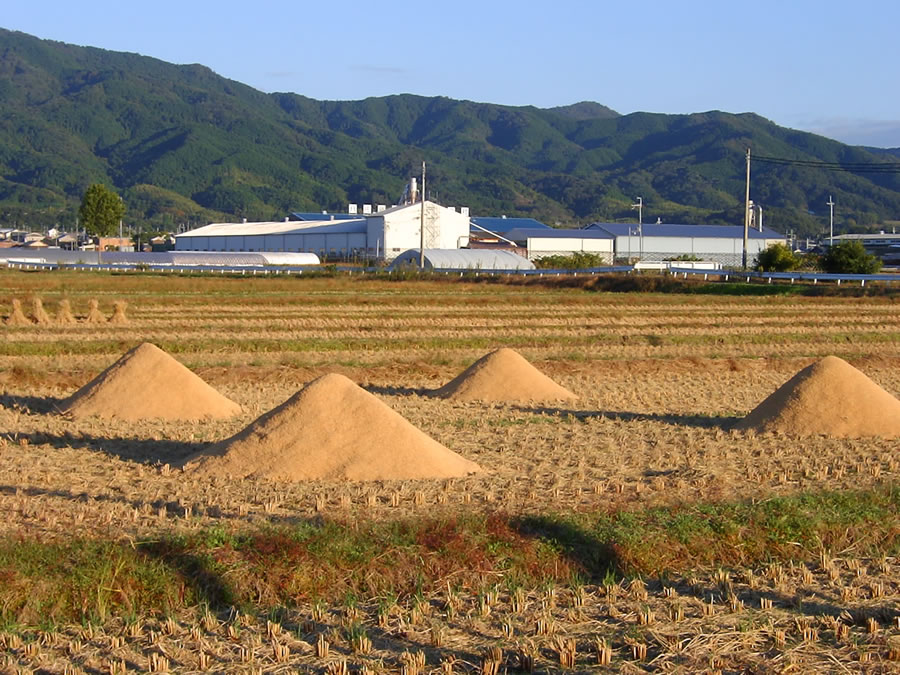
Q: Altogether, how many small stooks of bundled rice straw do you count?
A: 5